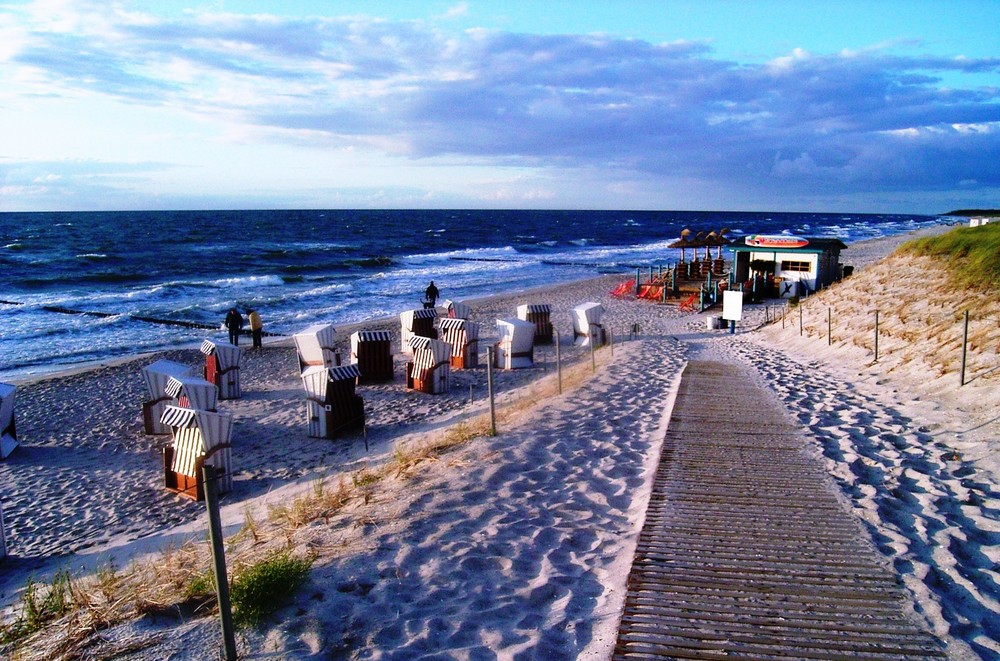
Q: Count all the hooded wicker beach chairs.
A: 15